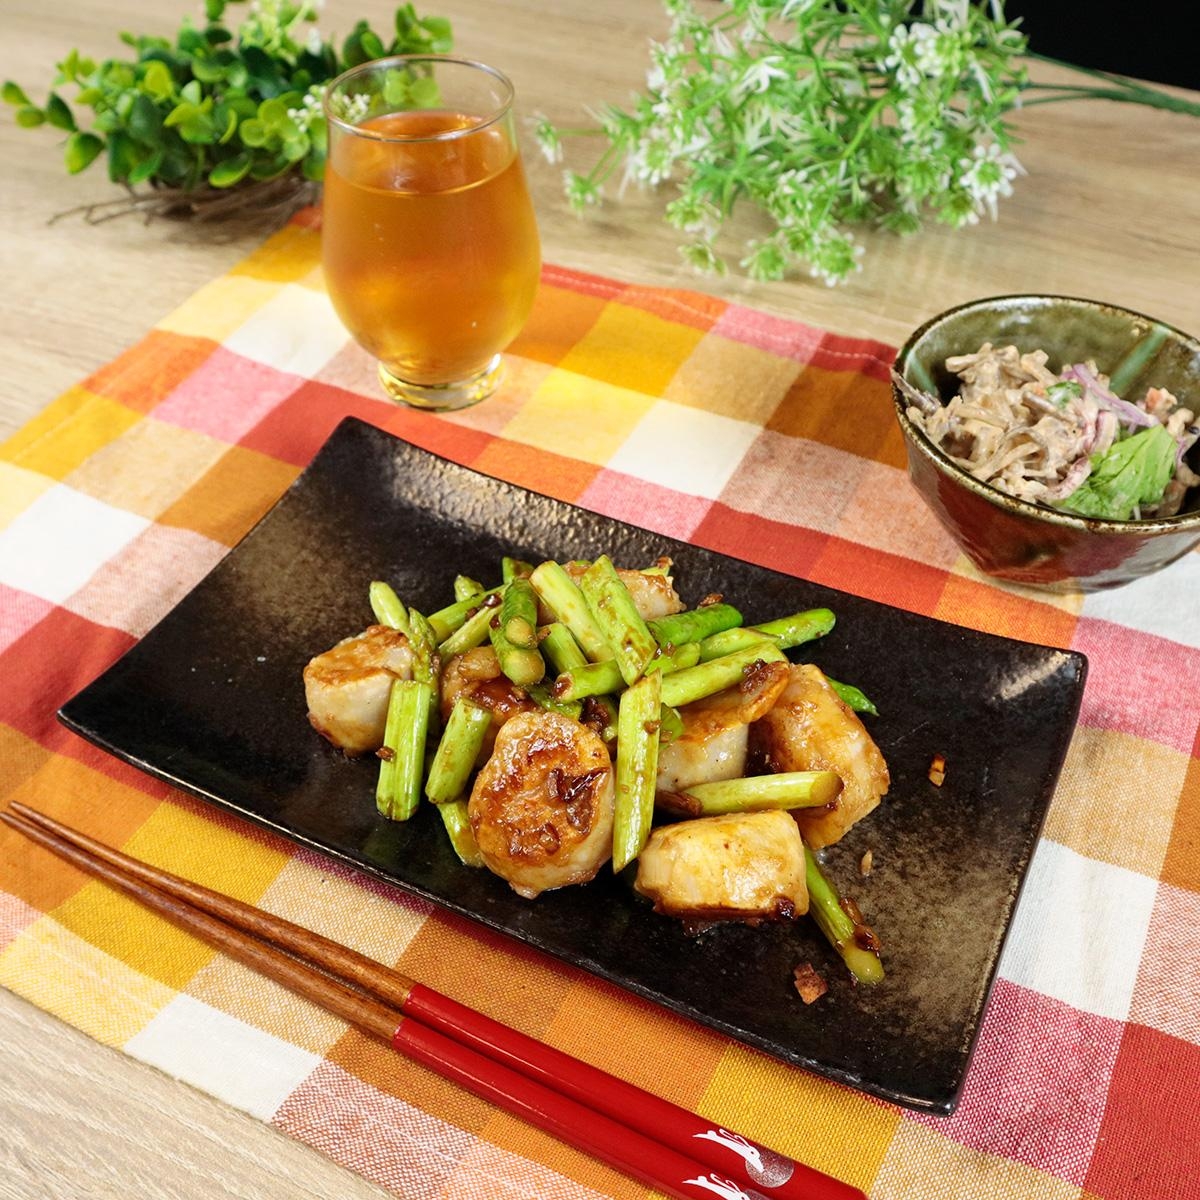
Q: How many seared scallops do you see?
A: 7